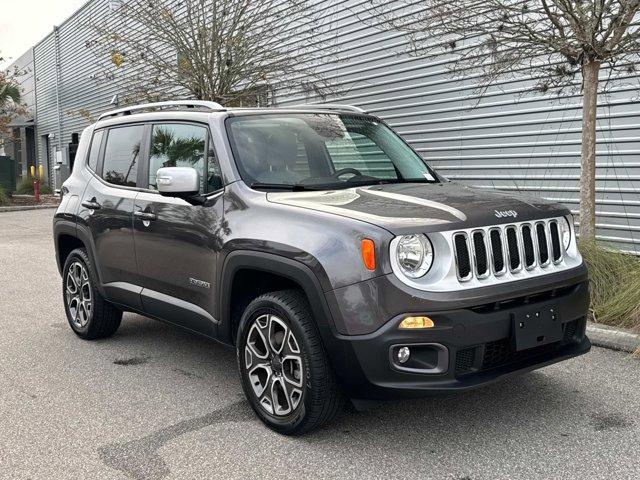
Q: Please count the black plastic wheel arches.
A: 2